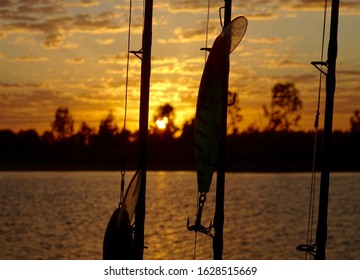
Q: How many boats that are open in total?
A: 0